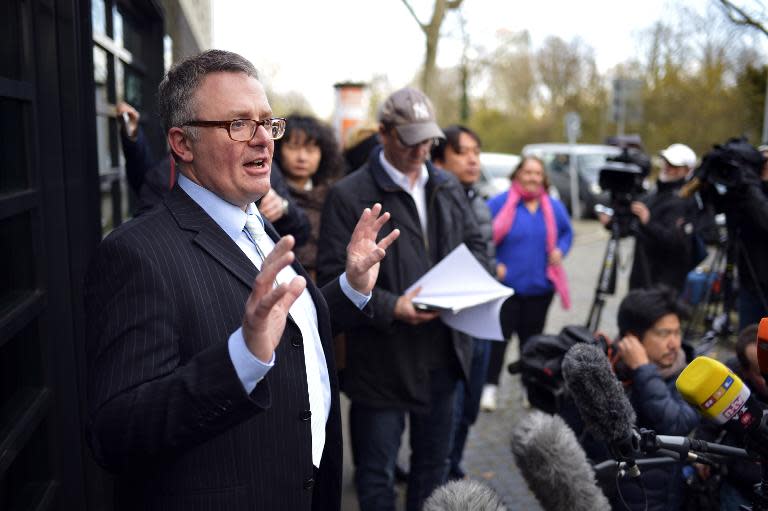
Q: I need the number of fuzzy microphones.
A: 3